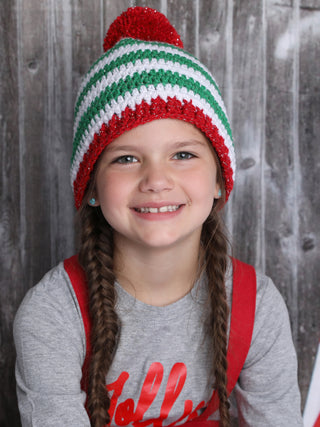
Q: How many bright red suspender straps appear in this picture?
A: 2